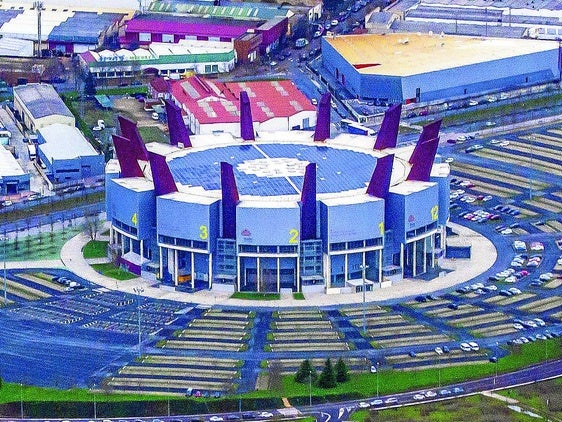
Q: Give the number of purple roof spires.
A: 12